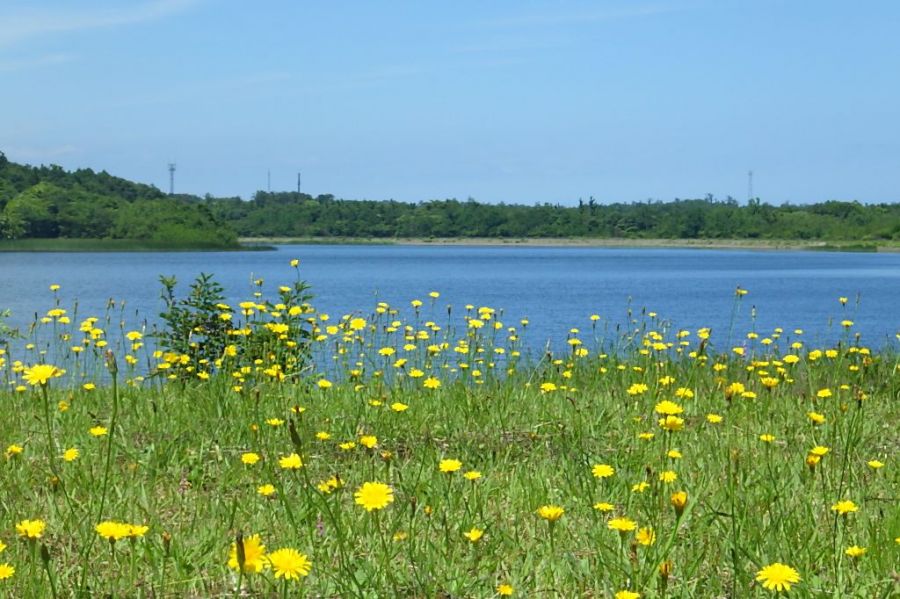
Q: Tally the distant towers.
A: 4